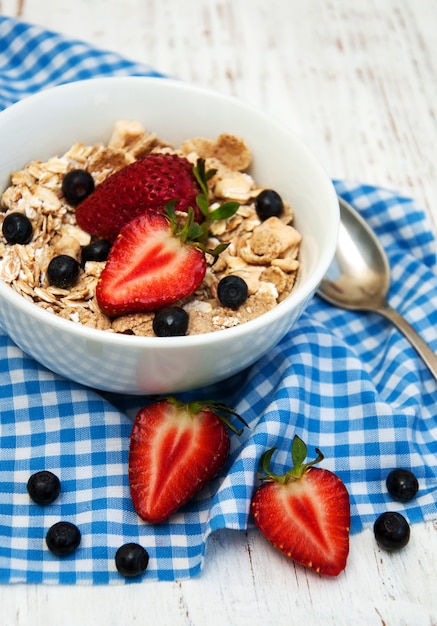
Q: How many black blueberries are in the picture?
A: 12